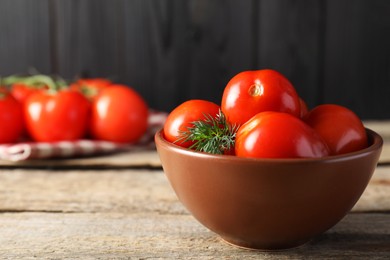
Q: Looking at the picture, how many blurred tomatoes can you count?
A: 5